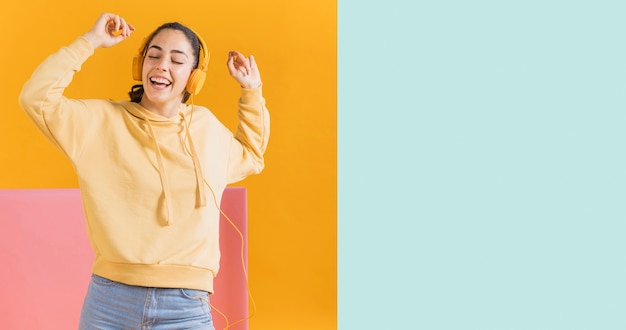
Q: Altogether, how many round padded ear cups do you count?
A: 2